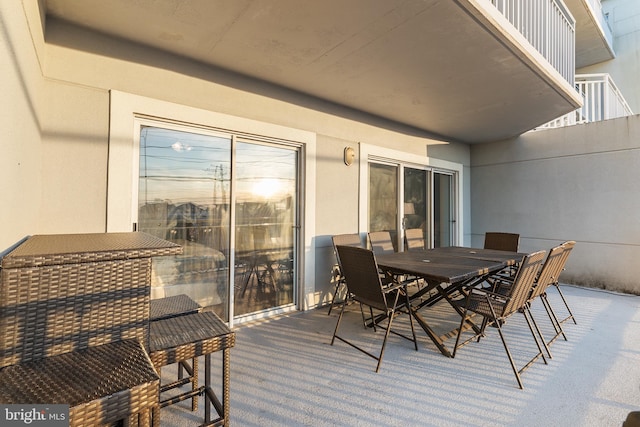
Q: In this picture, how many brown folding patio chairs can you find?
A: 8